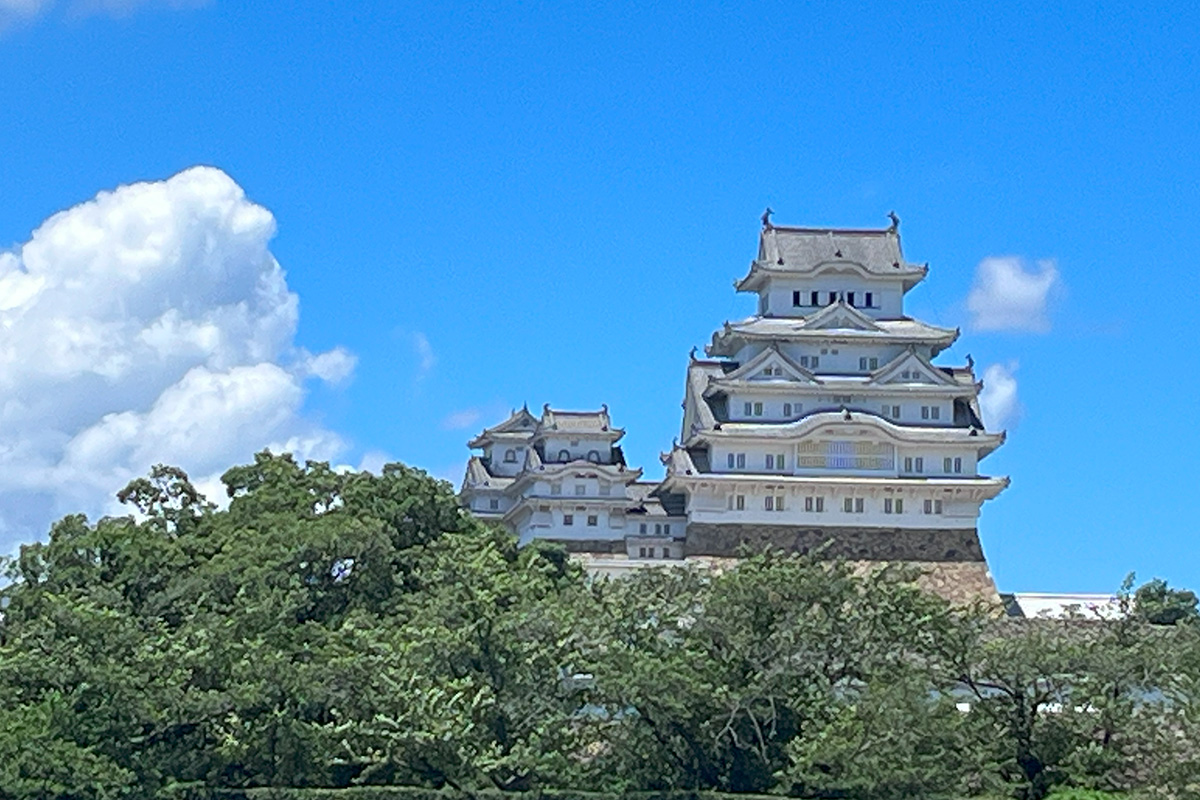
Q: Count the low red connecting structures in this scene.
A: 0